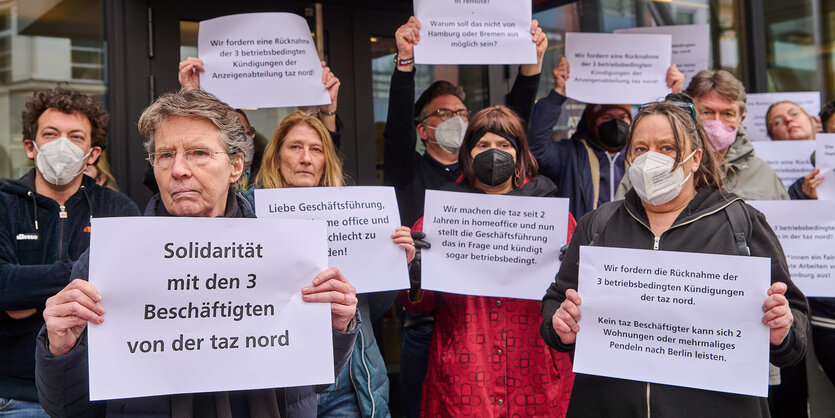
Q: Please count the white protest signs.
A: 12